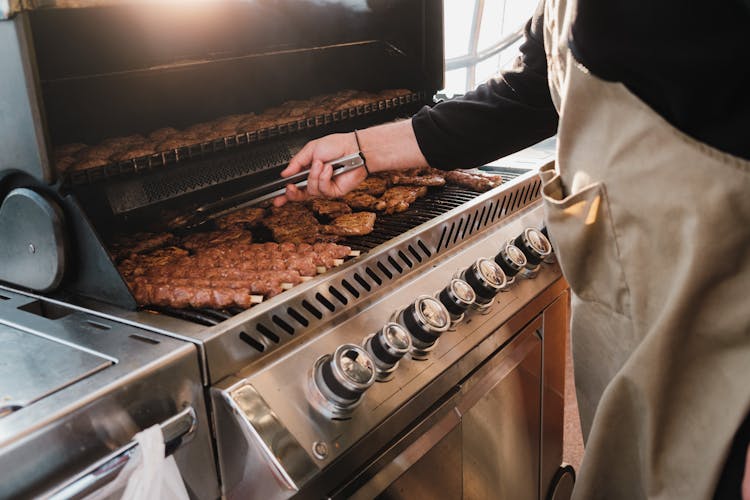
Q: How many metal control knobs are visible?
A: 7